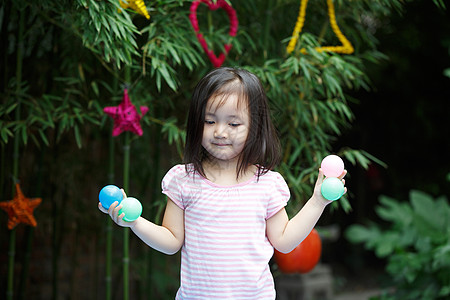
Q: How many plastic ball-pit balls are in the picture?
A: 4